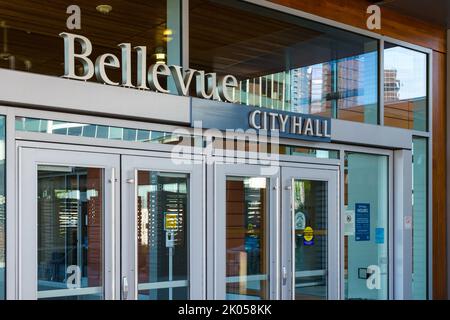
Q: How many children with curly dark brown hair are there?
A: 0